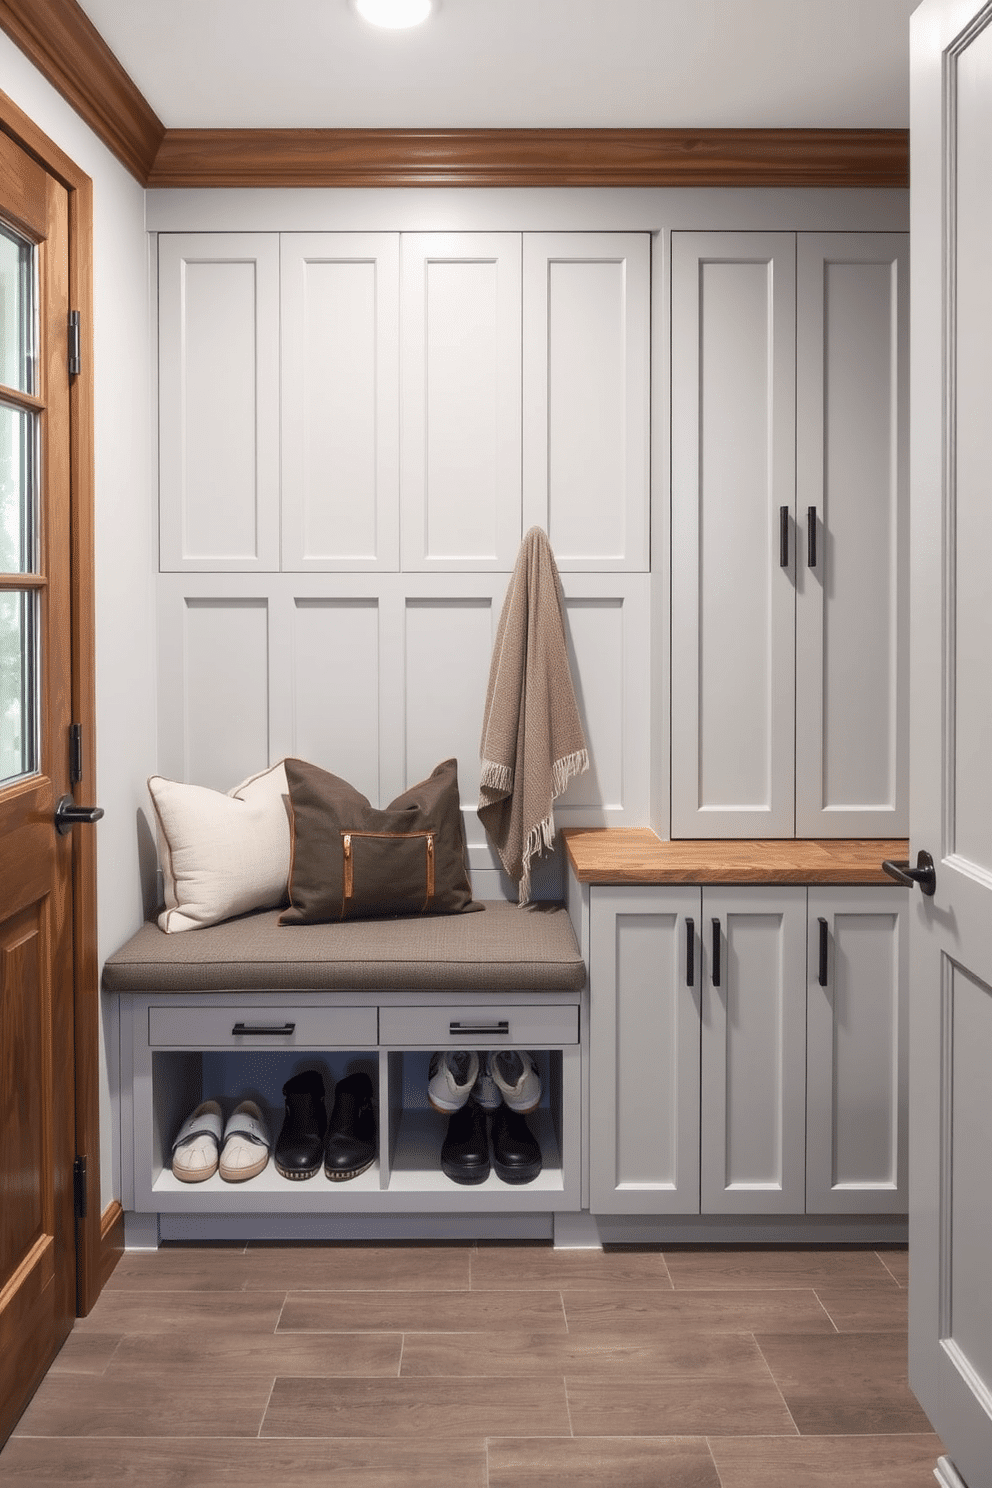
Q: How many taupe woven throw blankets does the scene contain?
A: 1